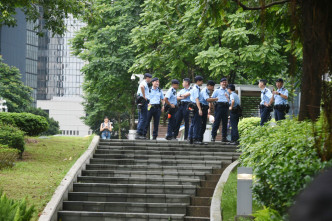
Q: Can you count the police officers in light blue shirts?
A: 10